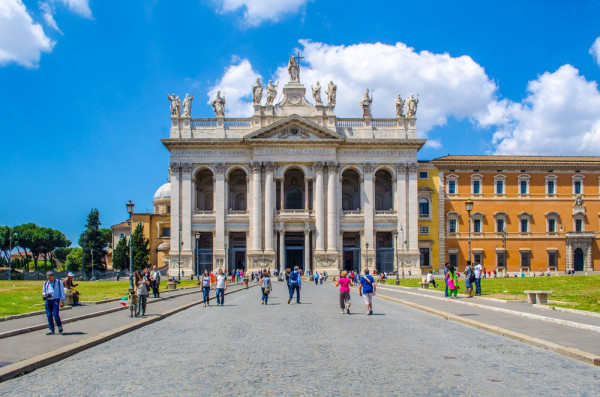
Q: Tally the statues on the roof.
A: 11